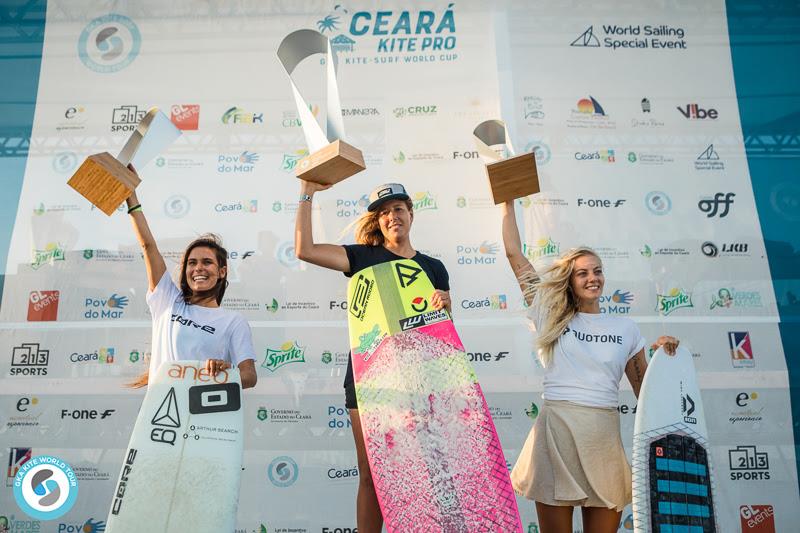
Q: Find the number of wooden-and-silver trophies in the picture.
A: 3